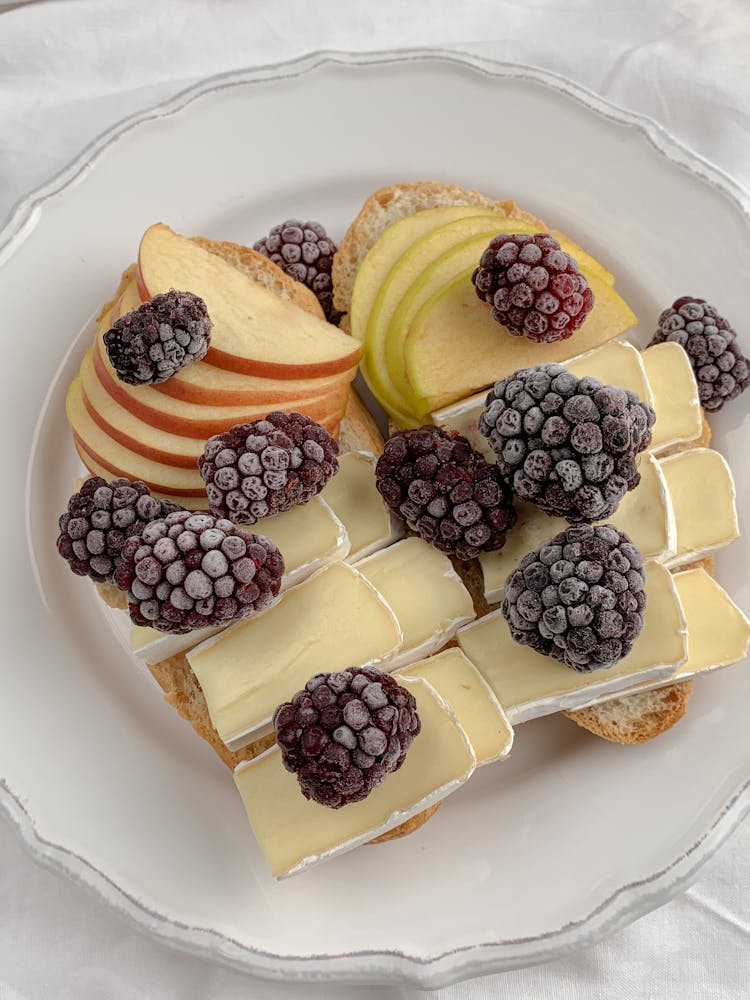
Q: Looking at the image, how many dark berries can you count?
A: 11